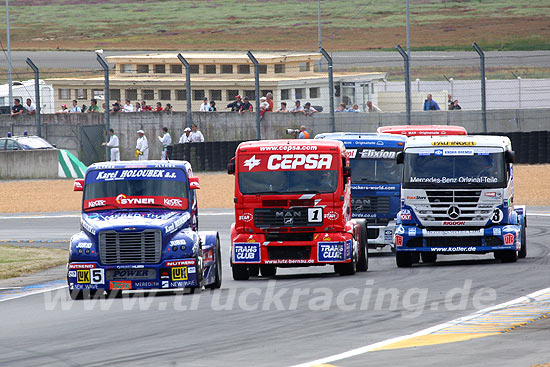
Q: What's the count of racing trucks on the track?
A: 5